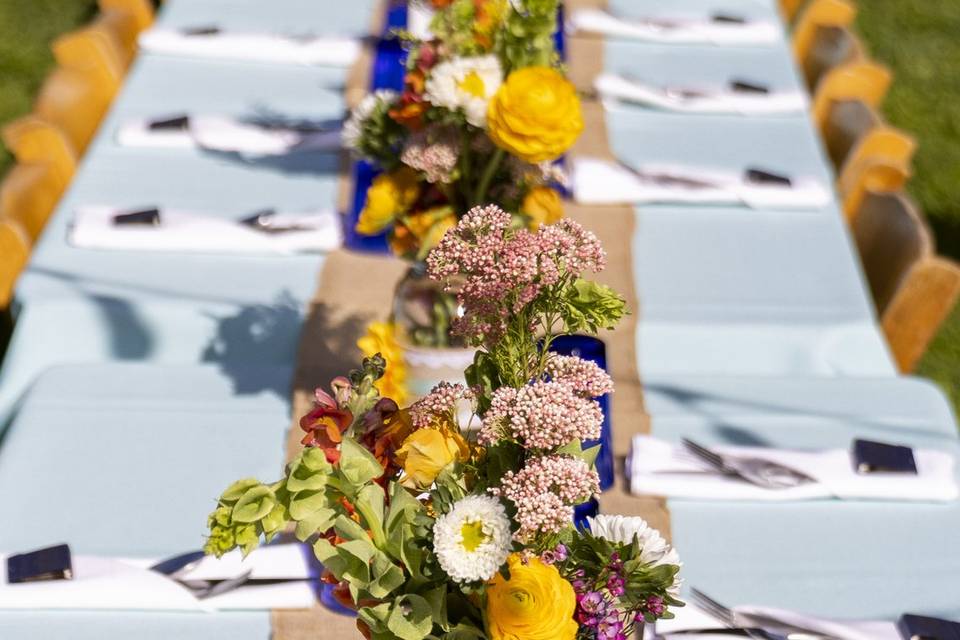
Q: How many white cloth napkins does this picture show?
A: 9